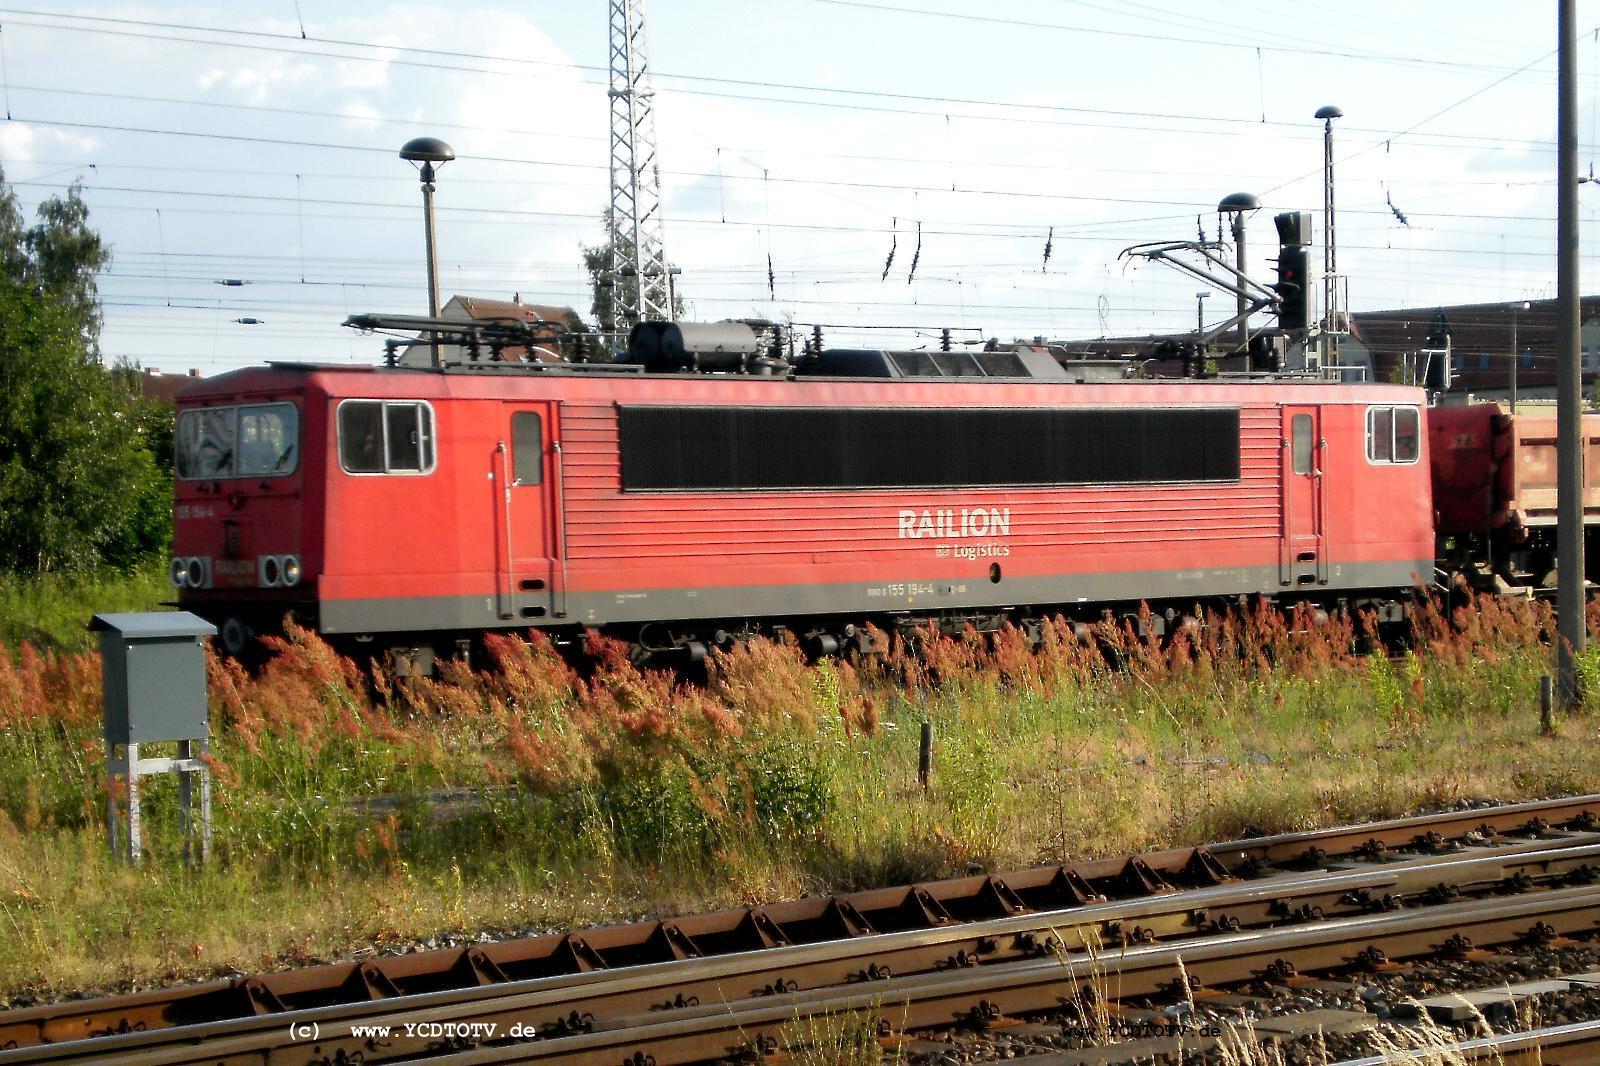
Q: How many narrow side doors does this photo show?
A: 2